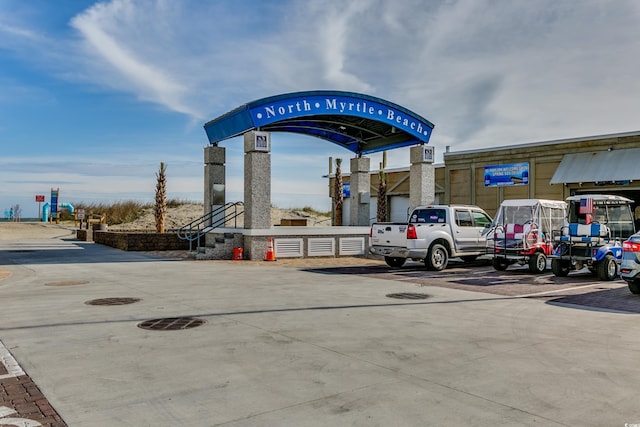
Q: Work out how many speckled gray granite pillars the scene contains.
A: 4